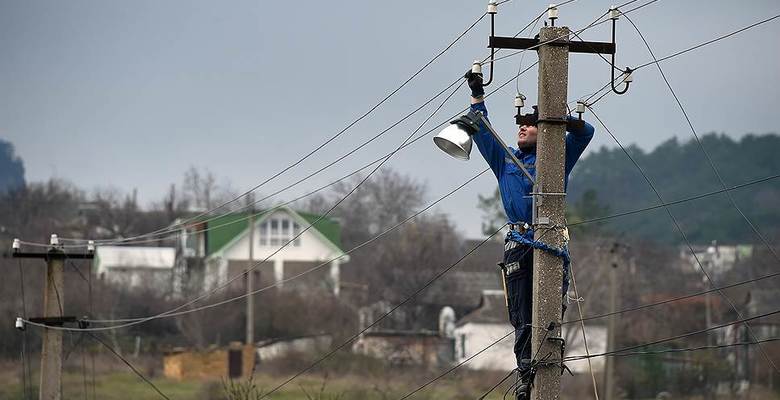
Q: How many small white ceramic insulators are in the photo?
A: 11